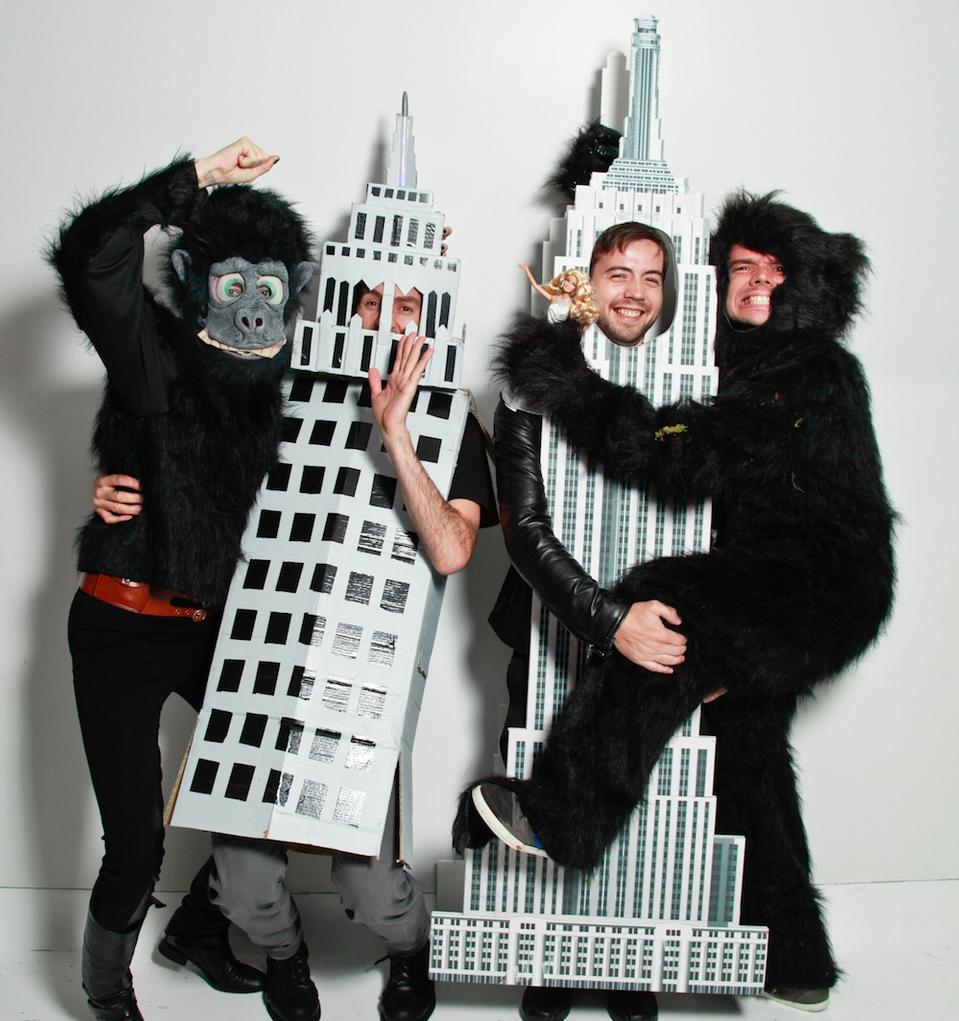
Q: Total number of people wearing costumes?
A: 4